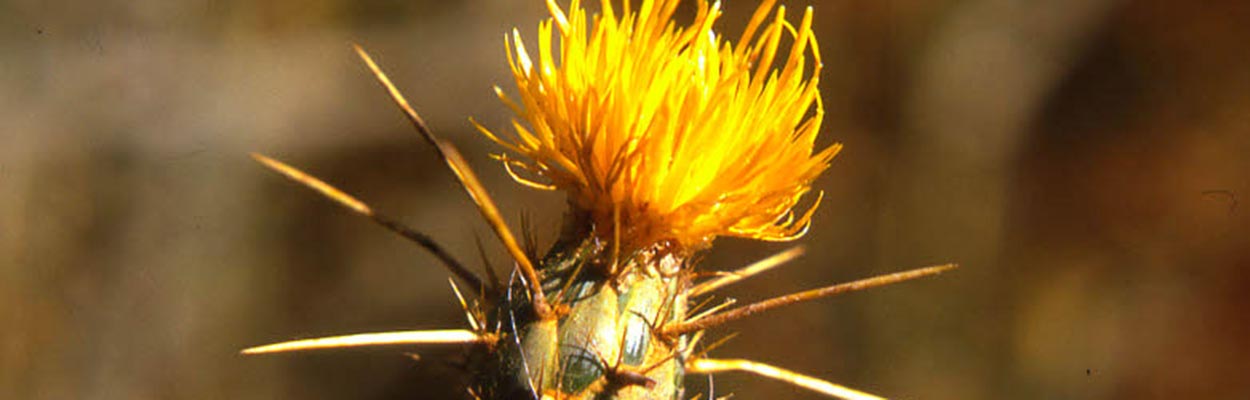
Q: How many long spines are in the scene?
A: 6